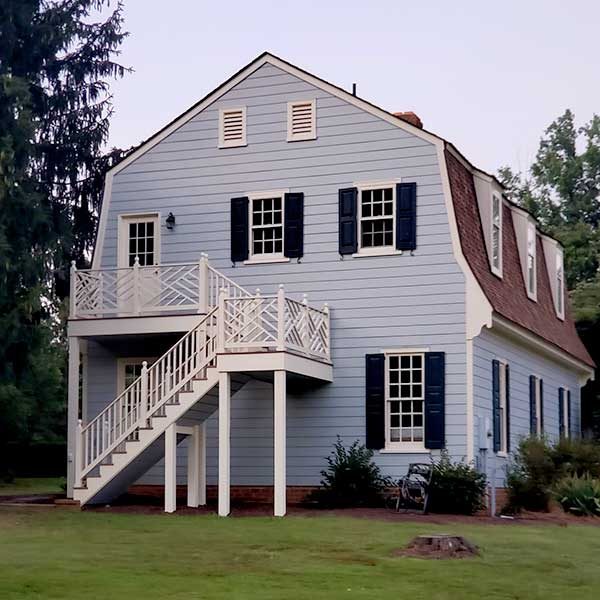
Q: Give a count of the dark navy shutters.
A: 12